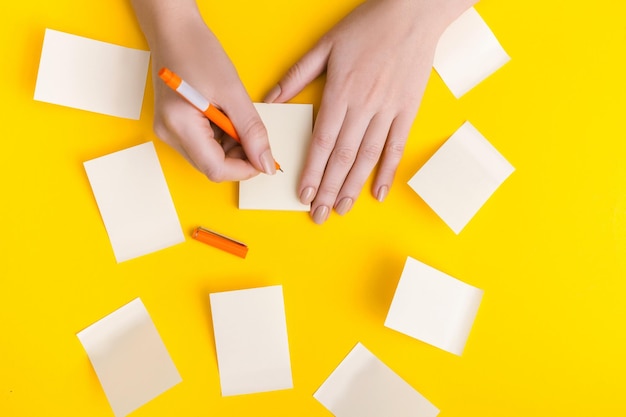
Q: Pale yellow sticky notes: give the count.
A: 9